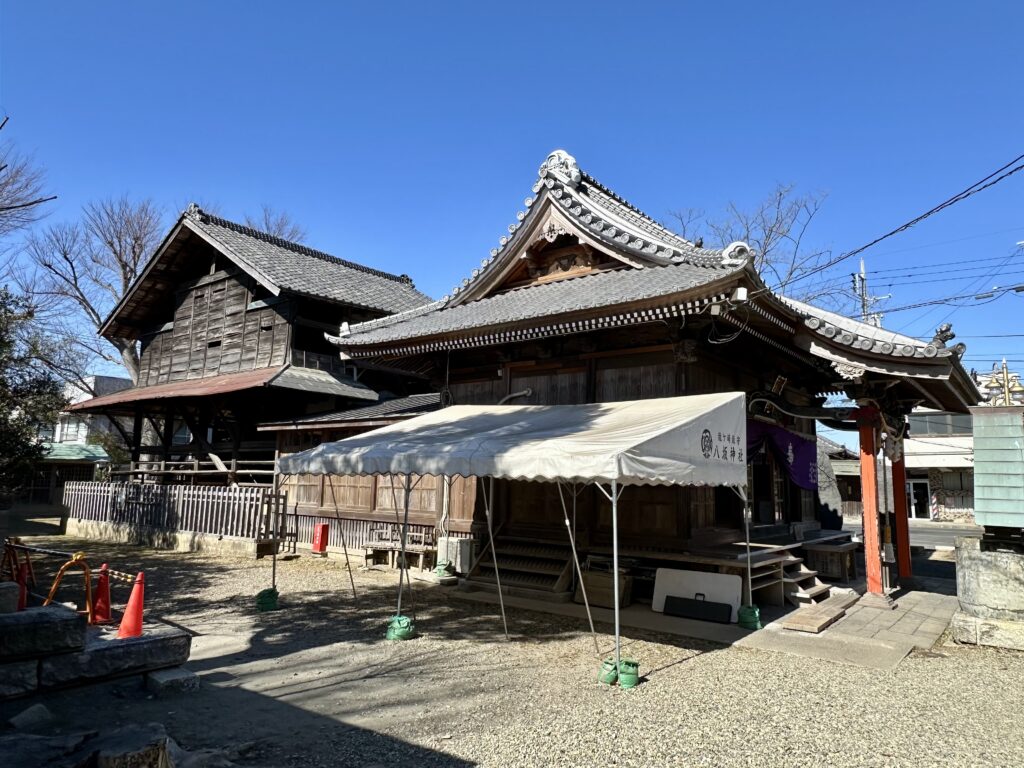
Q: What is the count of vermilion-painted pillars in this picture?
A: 2